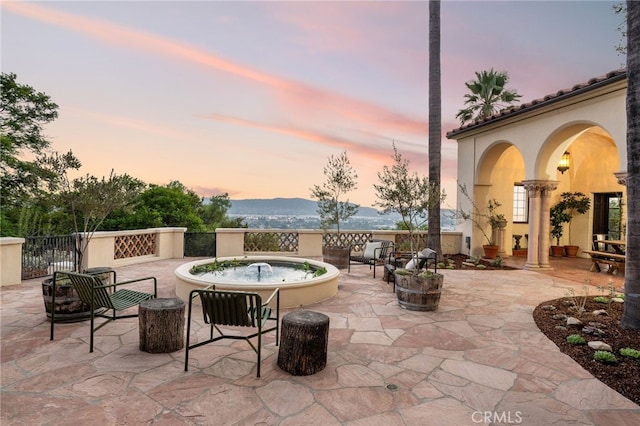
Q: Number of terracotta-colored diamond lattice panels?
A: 4